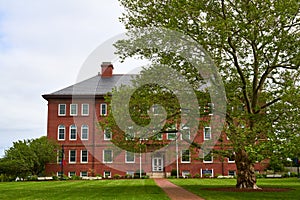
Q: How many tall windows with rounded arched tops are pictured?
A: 3